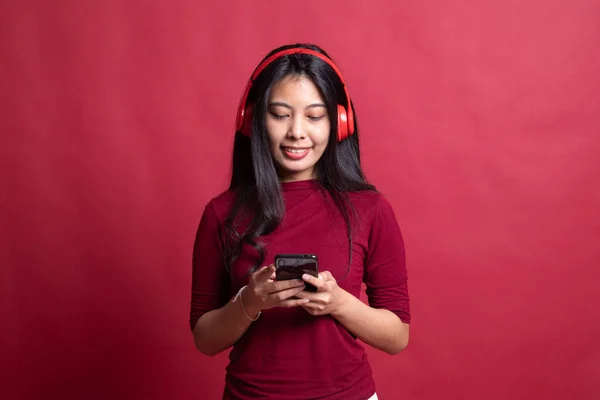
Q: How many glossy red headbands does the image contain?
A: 1